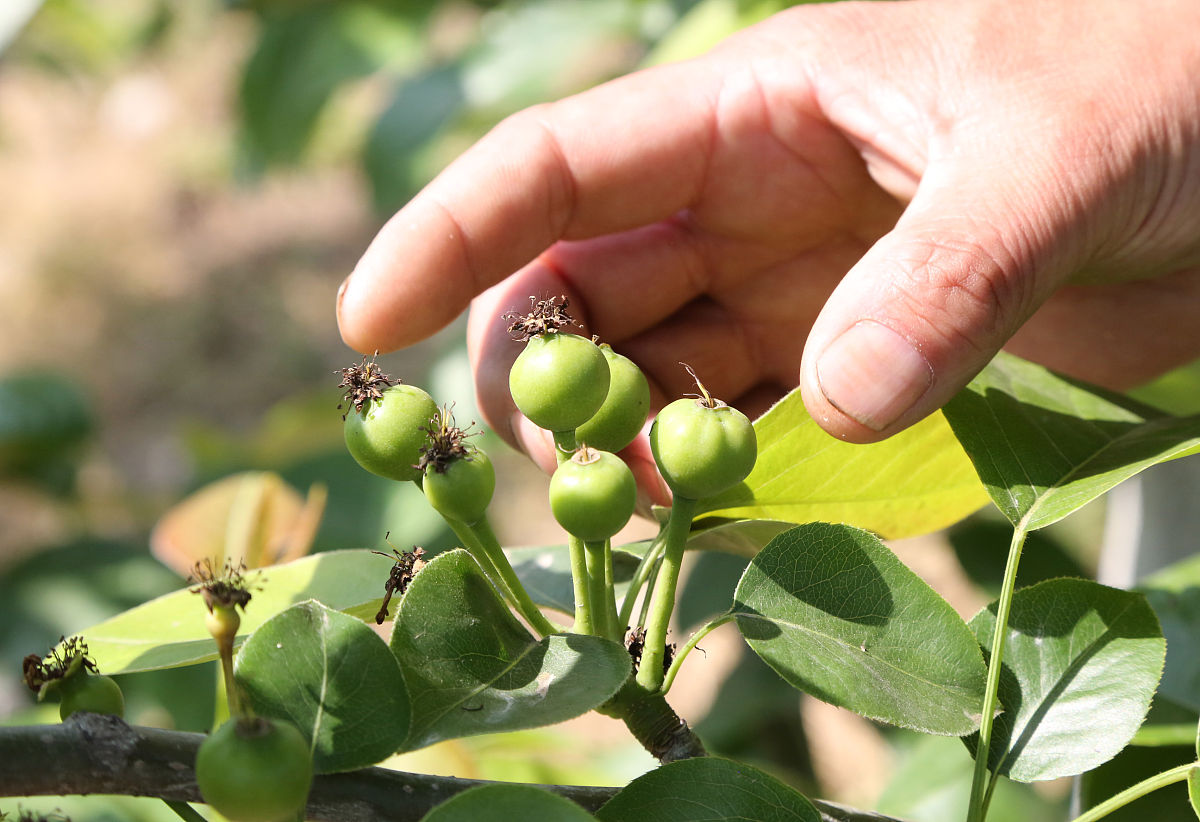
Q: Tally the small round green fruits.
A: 8